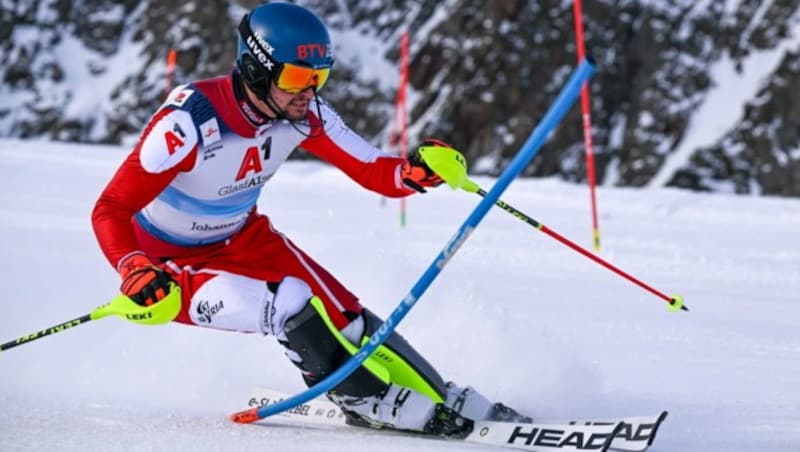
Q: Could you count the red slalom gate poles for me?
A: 3